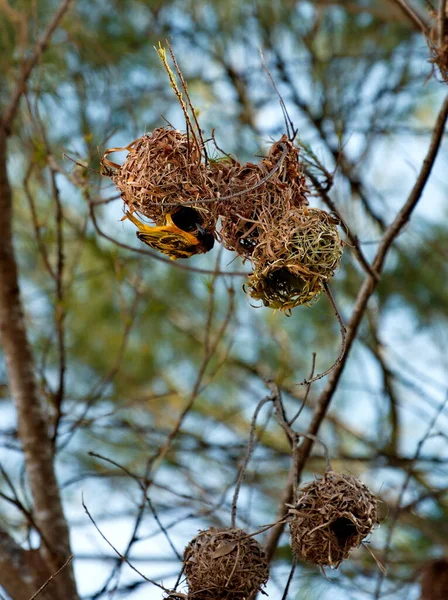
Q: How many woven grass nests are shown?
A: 5